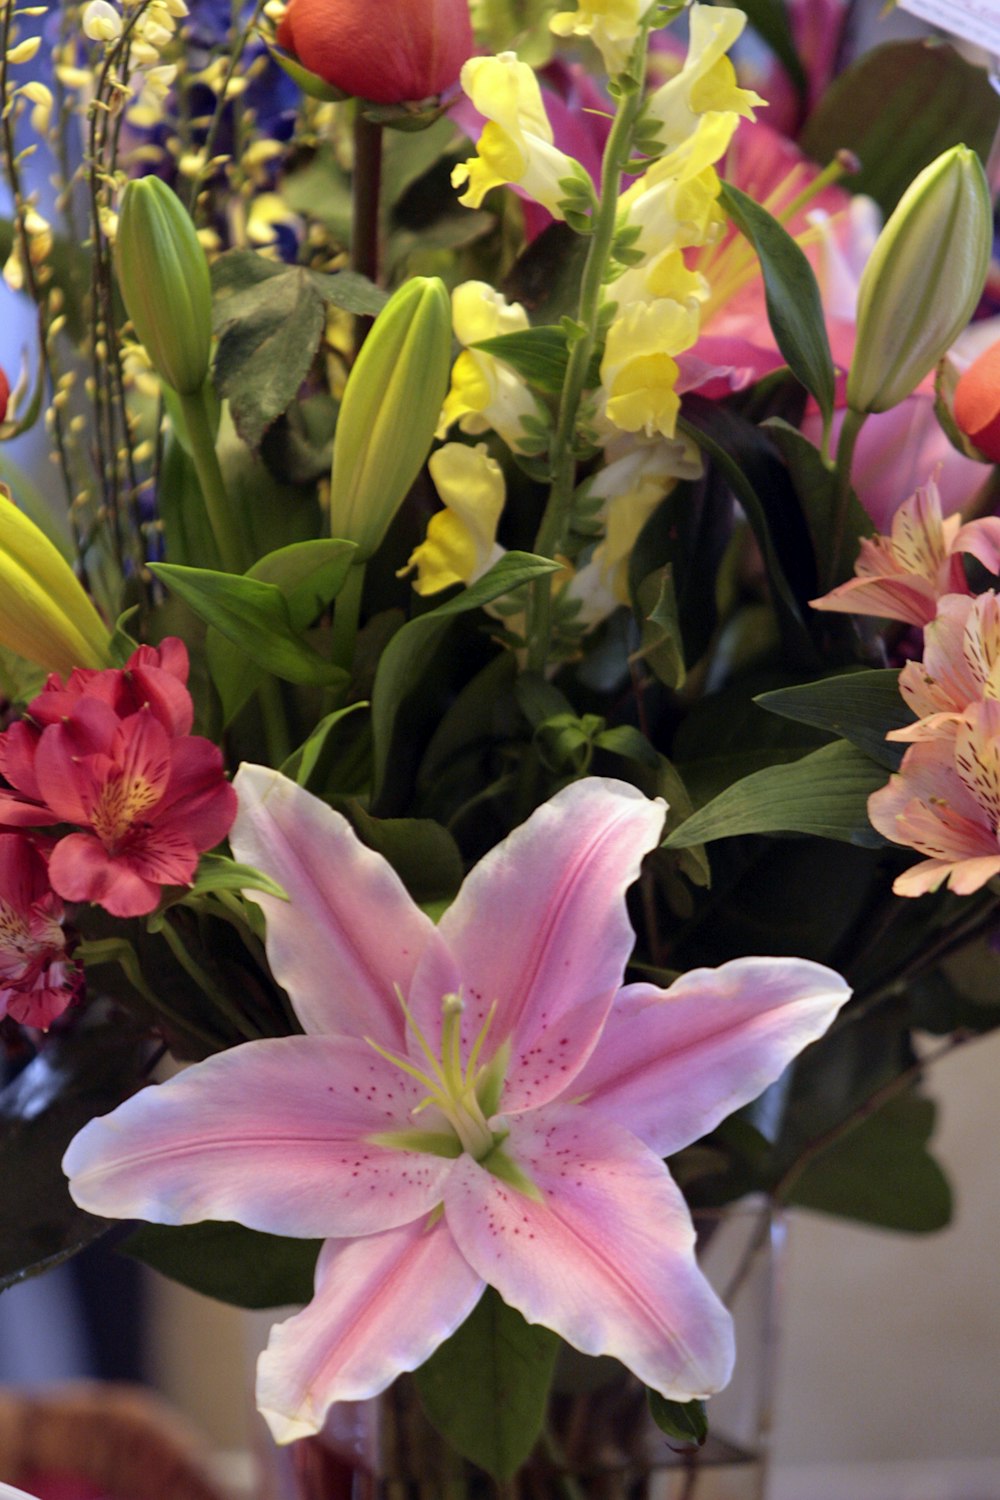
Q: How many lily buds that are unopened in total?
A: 4